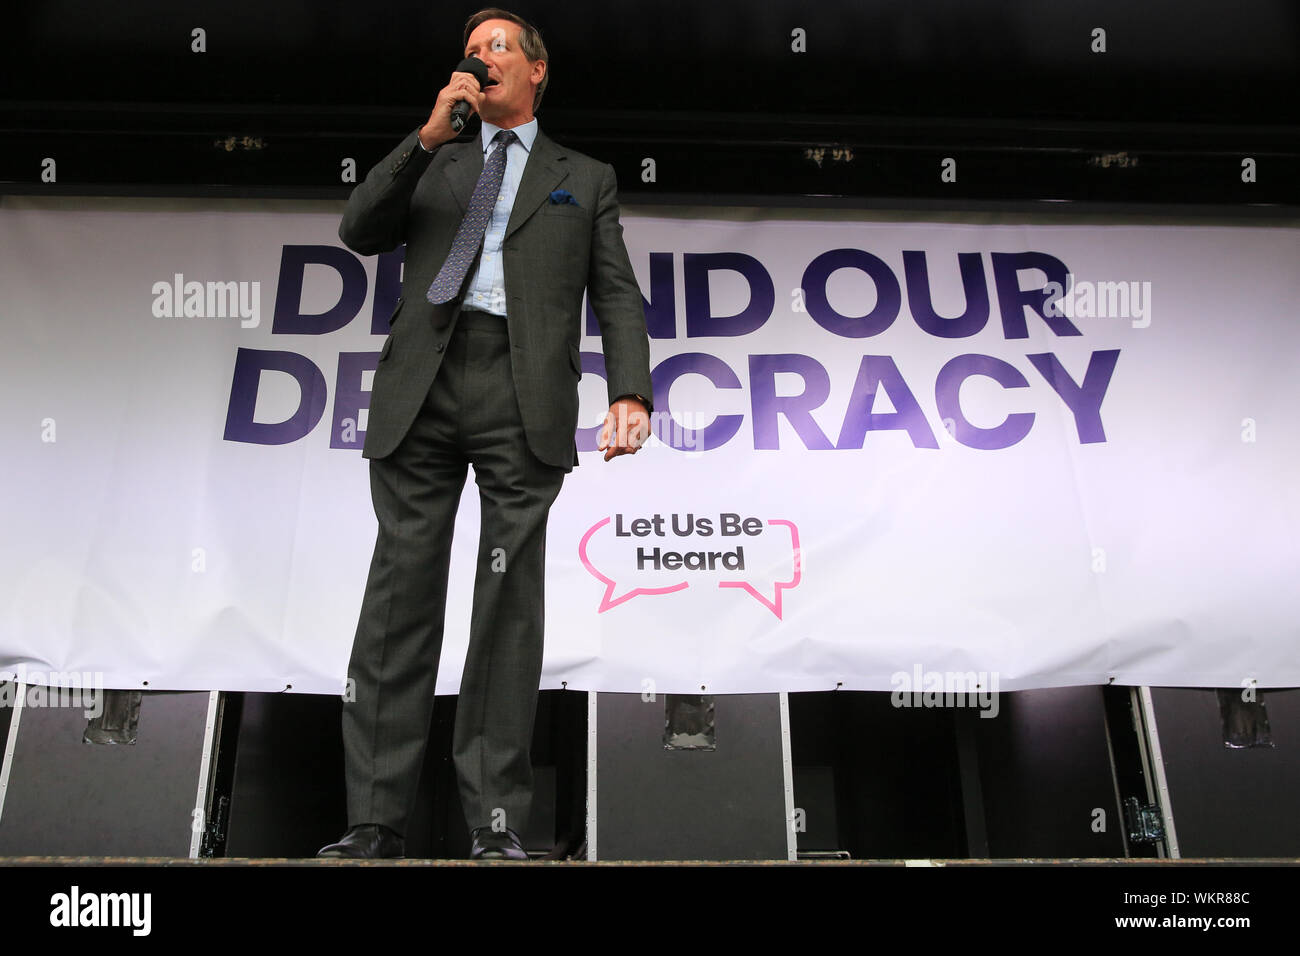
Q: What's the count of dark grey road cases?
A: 3